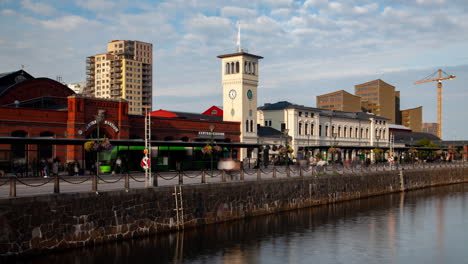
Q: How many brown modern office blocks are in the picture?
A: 3